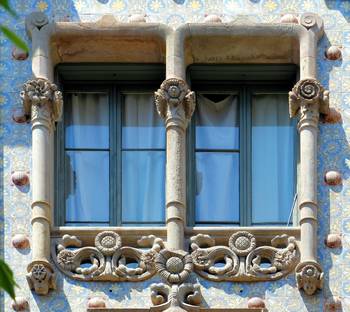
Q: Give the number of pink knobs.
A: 15